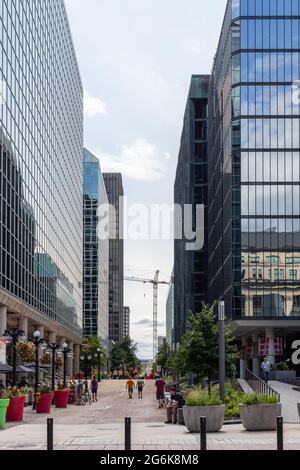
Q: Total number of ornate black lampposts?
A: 6